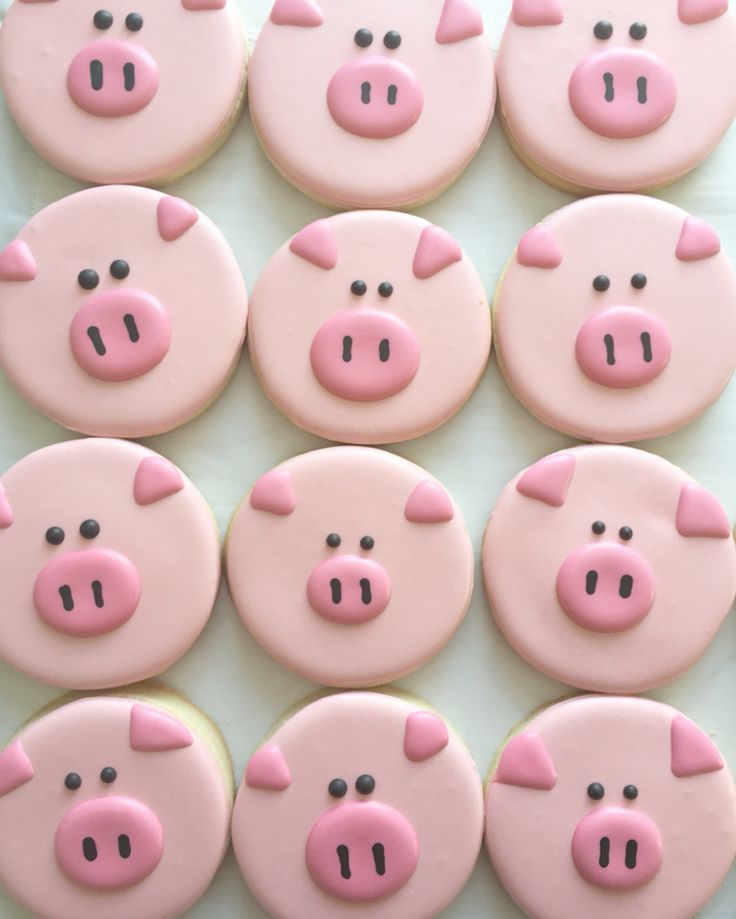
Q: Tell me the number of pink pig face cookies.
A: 12